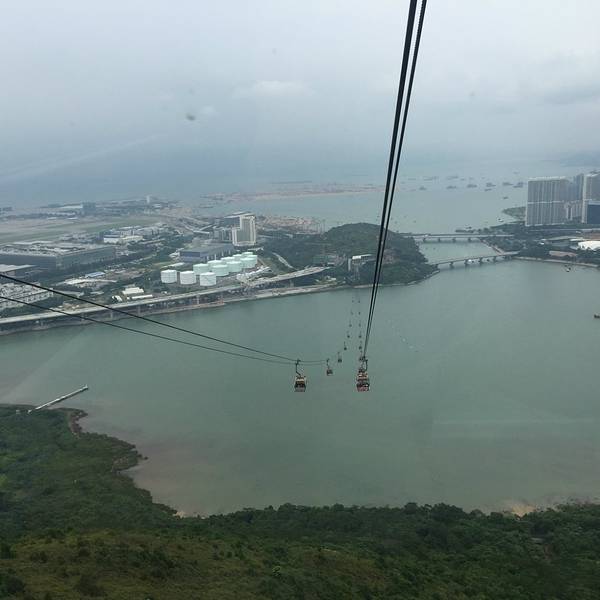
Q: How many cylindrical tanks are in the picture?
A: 12